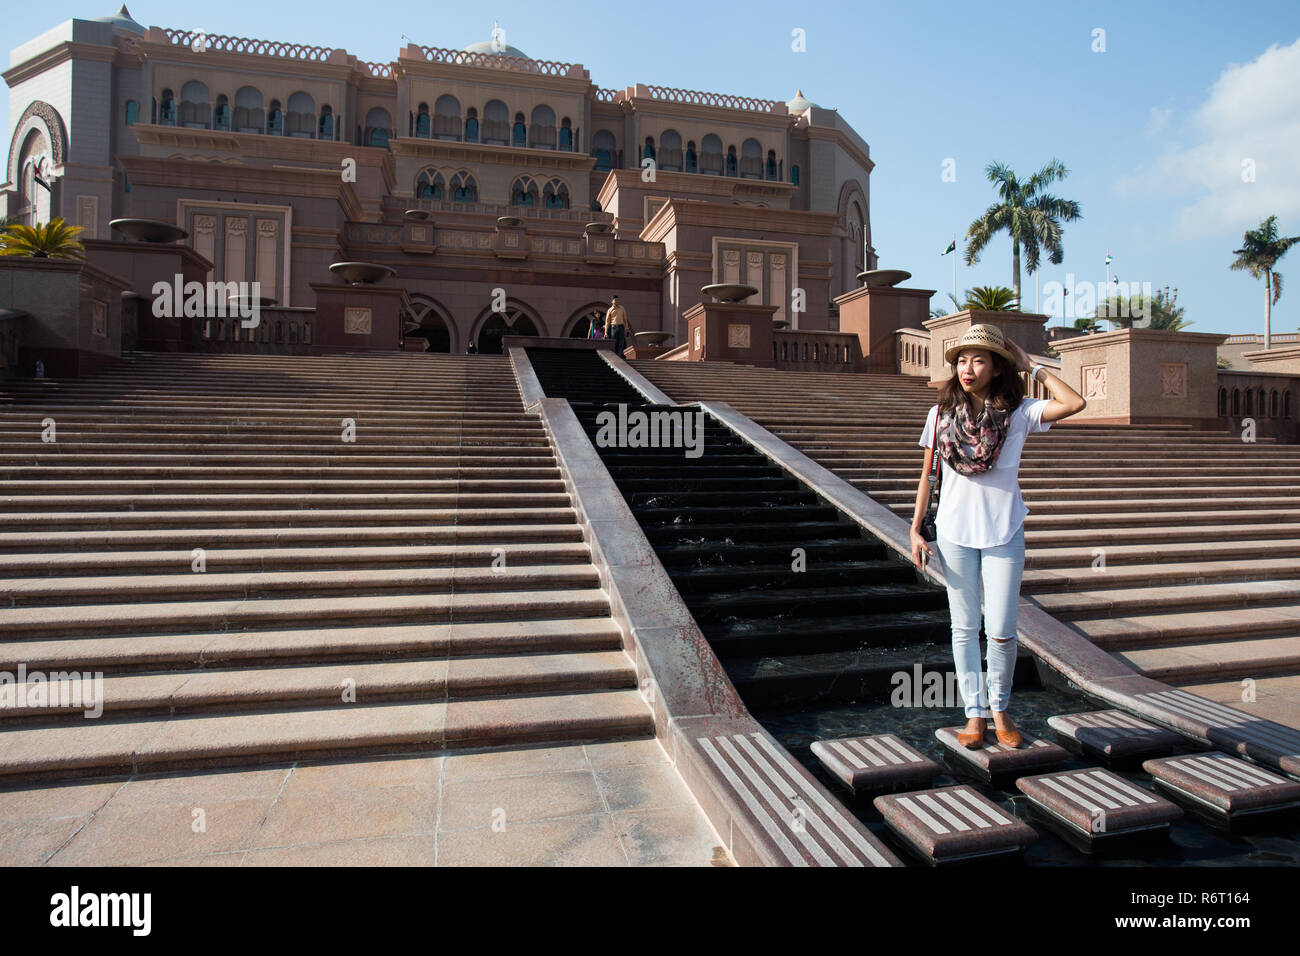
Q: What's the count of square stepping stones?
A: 6